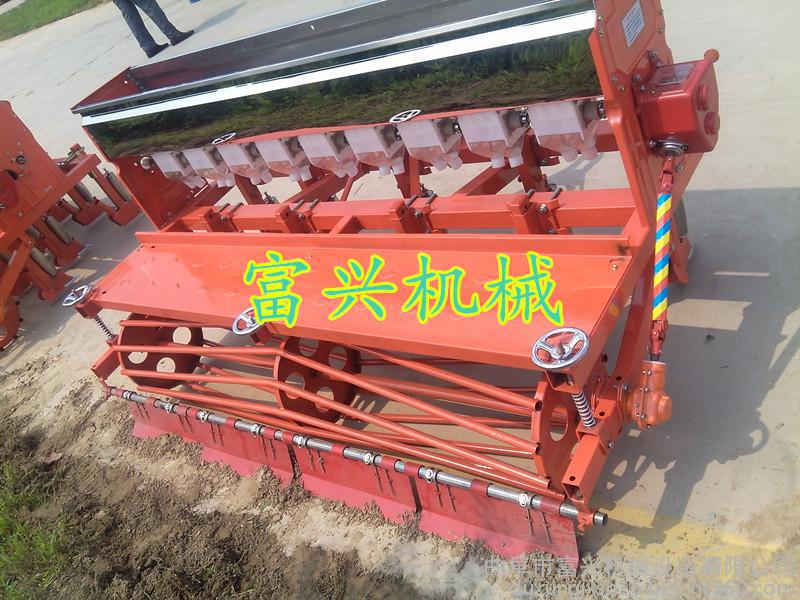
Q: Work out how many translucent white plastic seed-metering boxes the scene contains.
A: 9